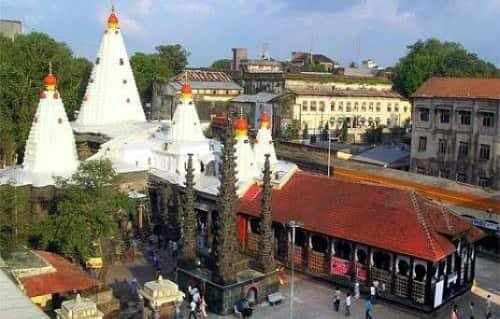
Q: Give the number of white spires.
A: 5